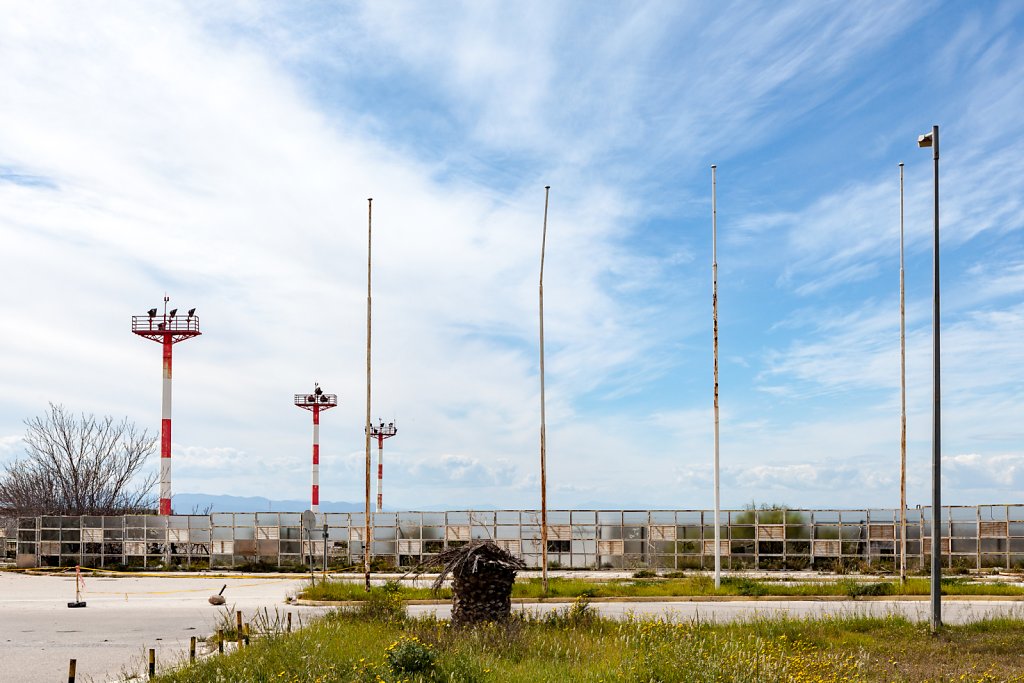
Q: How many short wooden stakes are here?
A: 7